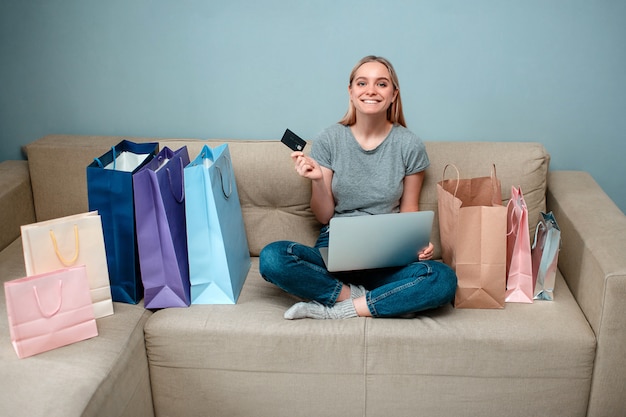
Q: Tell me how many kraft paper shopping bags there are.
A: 1